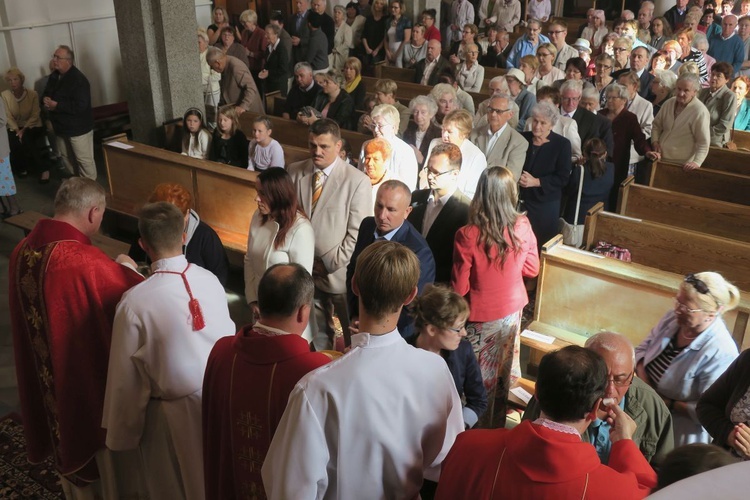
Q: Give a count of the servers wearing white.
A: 2